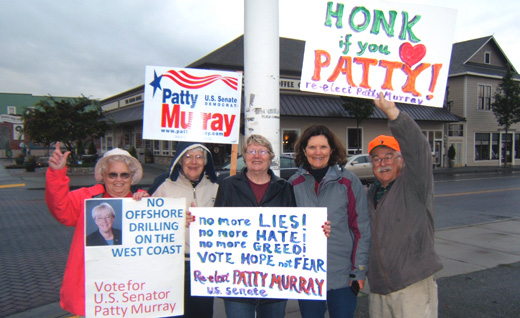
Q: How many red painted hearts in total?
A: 1